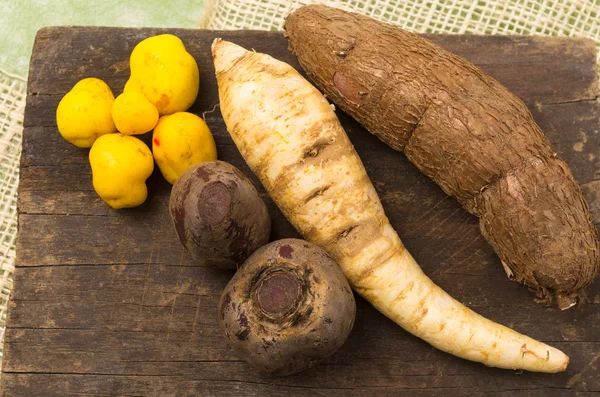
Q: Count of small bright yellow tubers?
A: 5